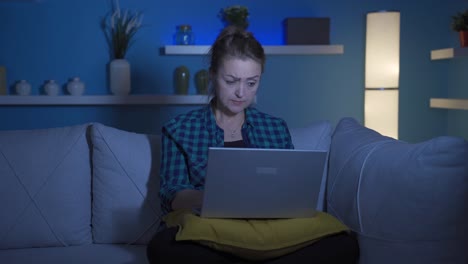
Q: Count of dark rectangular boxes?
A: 1